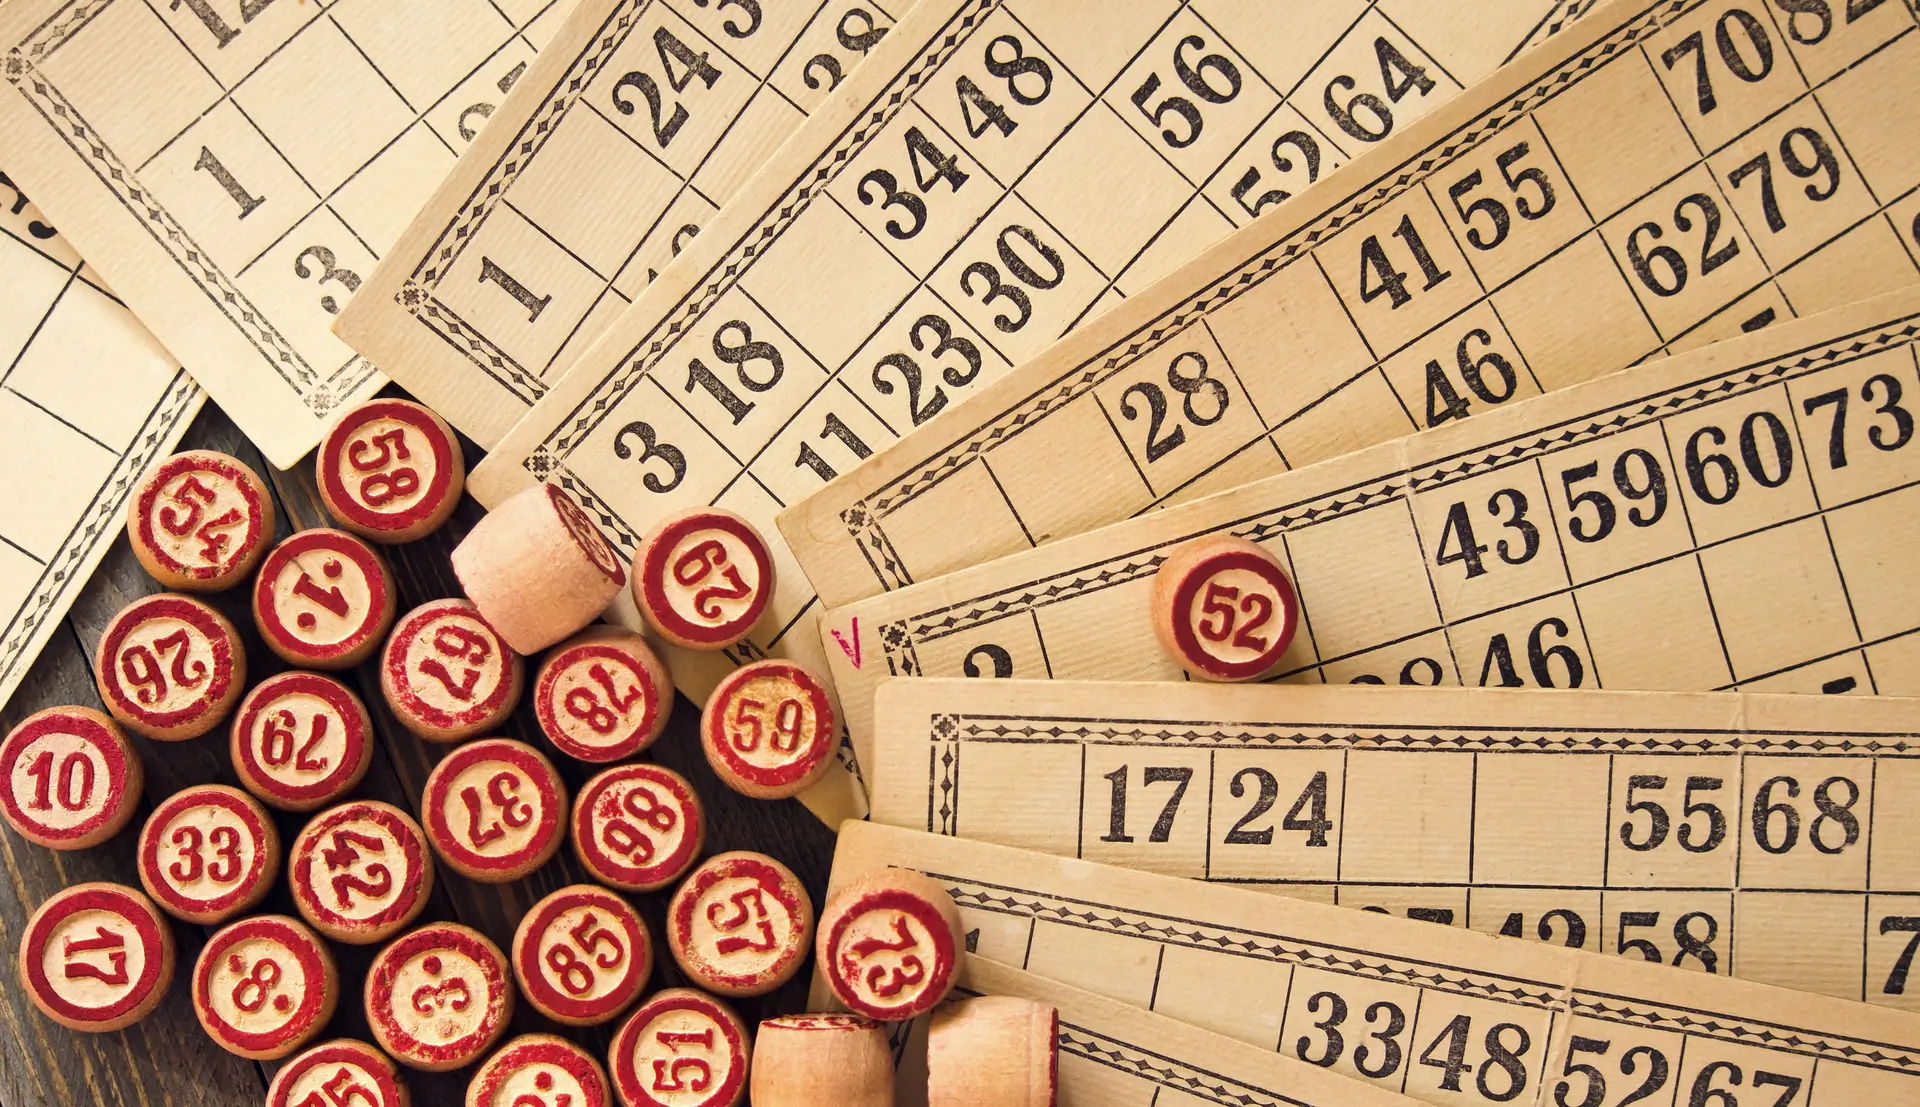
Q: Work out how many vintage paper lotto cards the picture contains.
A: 9